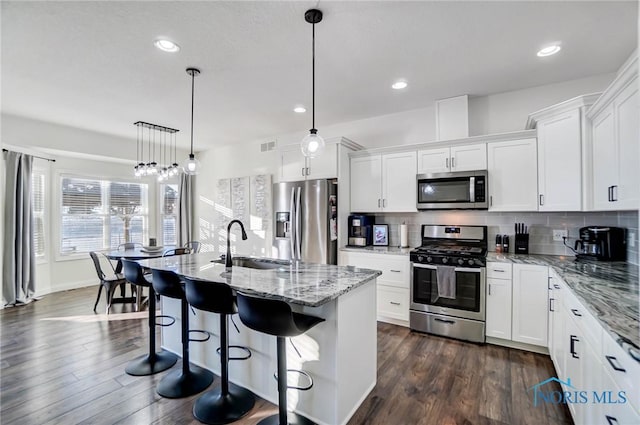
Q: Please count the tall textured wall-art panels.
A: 3